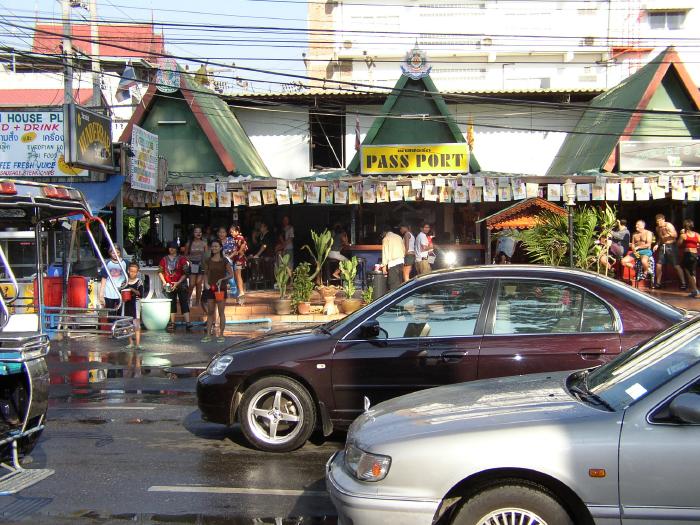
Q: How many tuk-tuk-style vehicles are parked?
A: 1